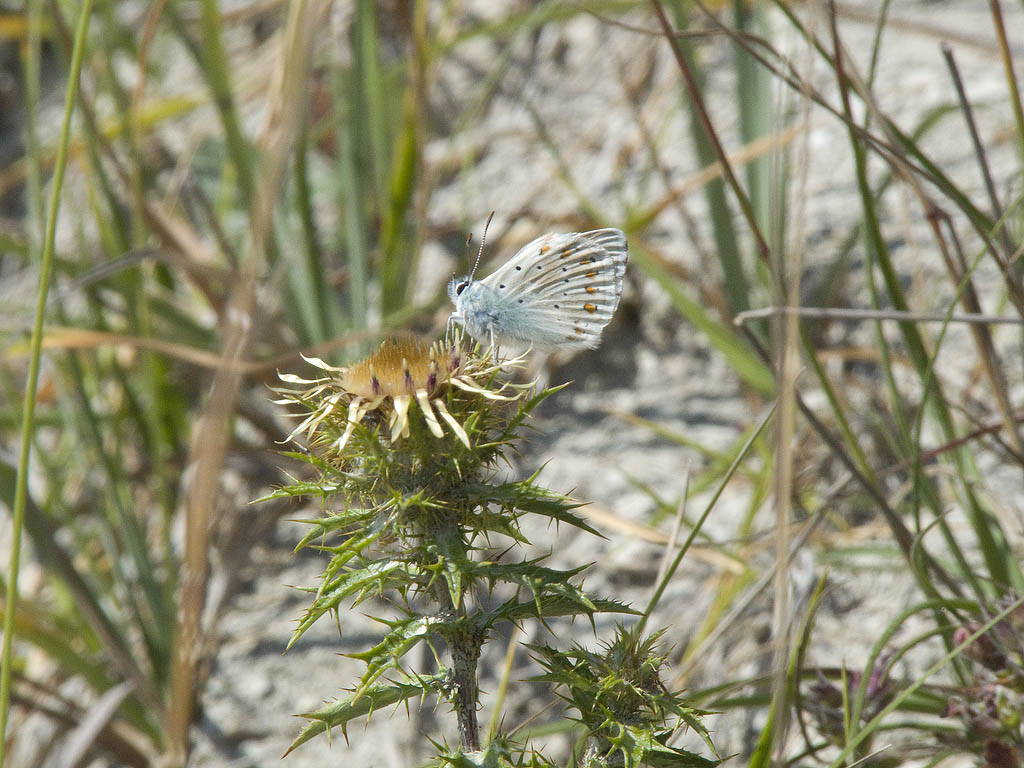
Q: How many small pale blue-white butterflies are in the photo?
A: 1